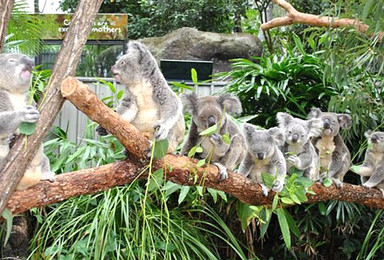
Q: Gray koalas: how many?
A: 7